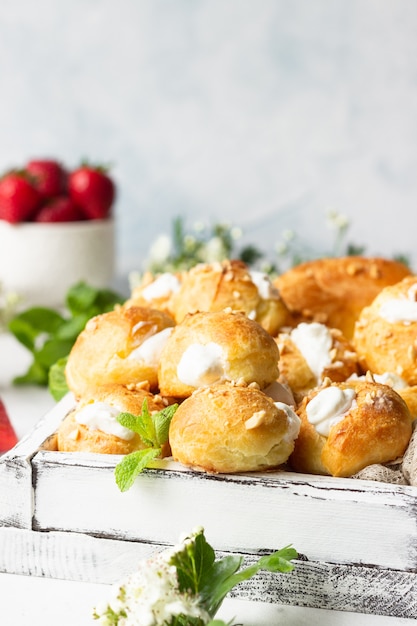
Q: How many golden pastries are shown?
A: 11